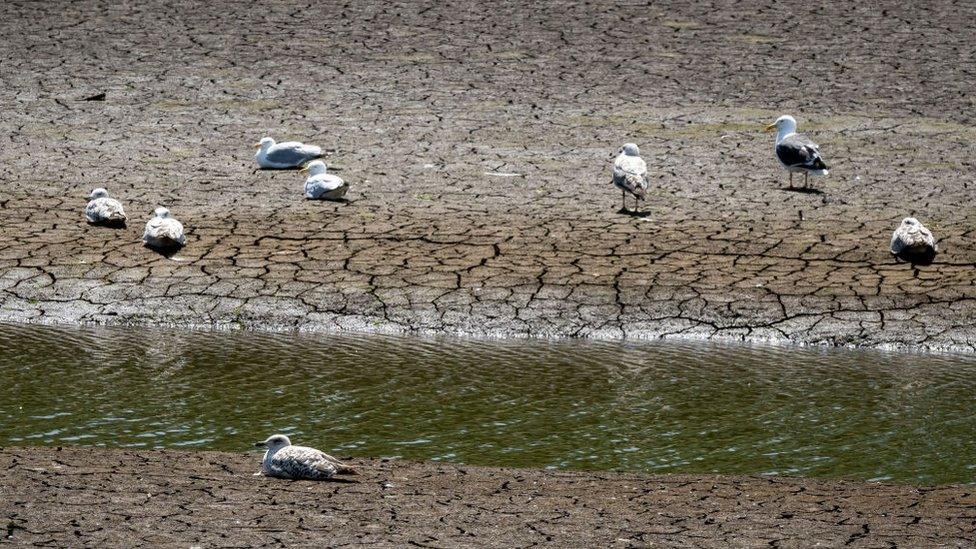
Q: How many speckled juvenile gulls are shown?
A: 5